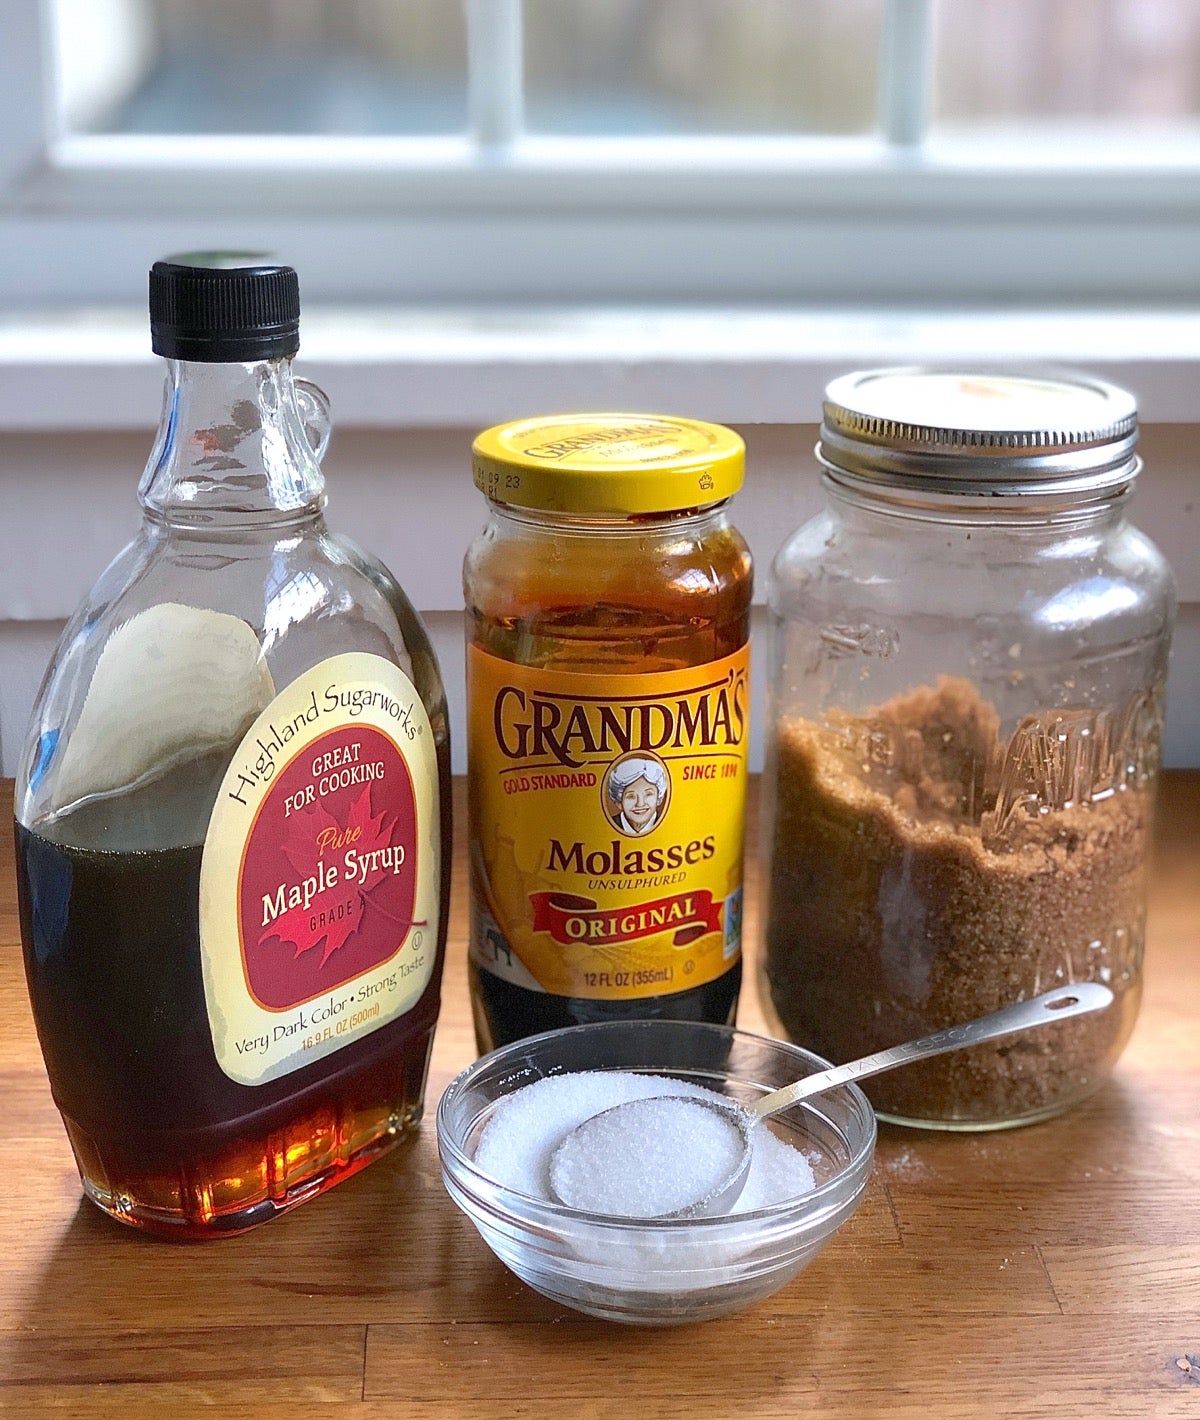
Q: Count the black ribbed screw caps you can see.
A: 1